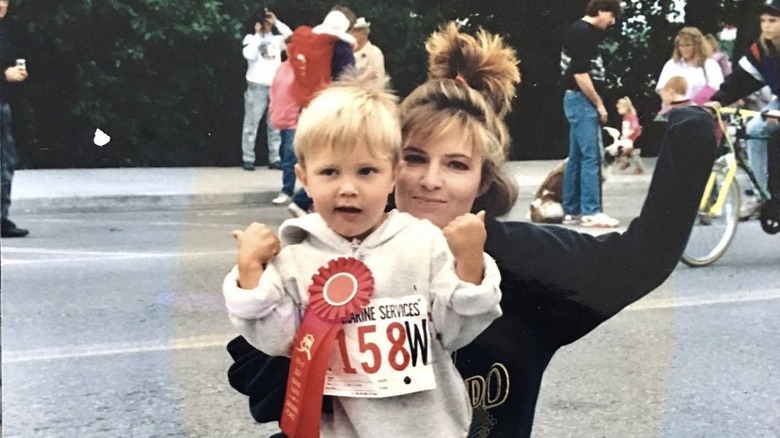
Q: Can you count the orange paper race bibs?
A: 0